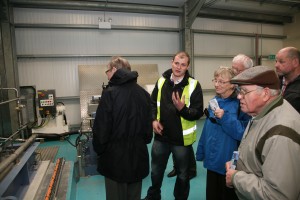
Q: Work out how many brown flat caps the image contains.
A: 1